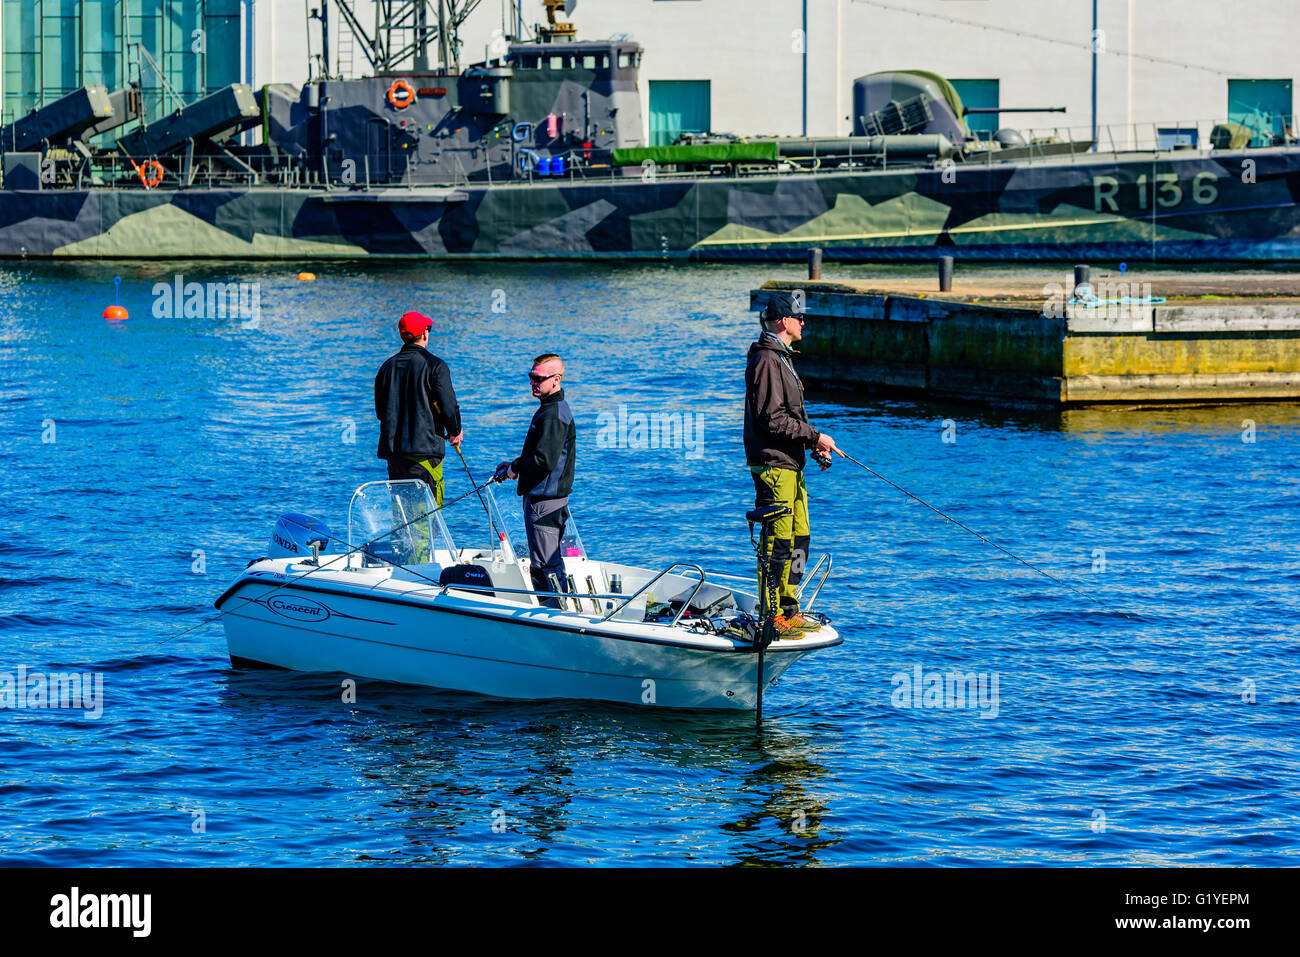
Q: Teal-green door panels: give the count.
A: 3